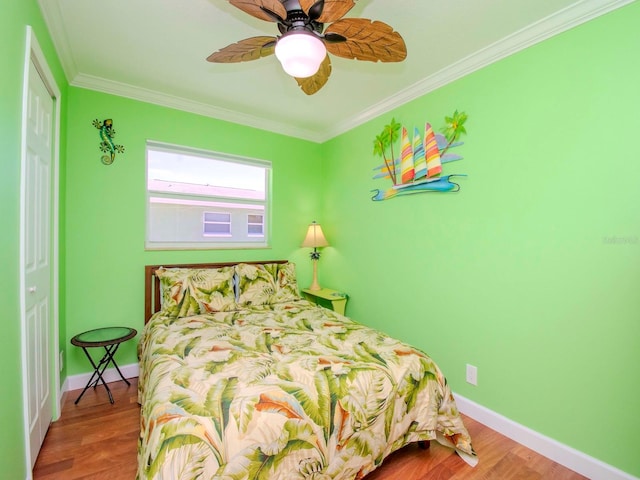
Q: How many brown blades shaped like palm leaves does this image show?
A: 5